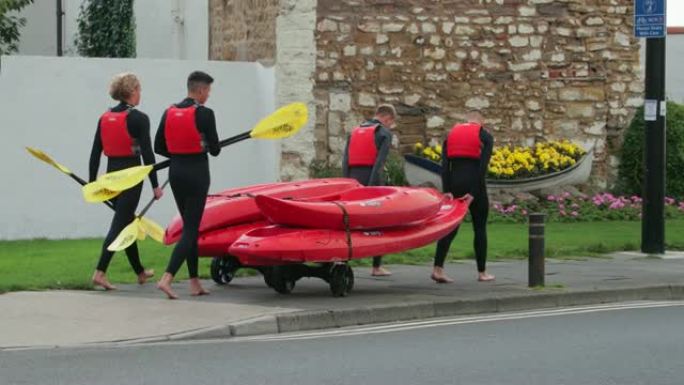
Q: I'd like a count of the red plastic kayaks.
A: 4